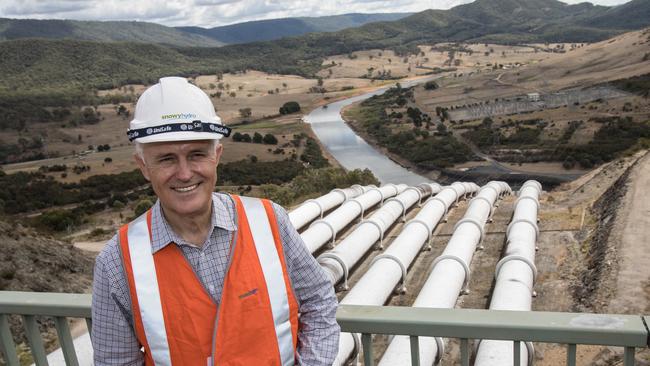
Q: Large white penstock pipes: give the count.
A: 6